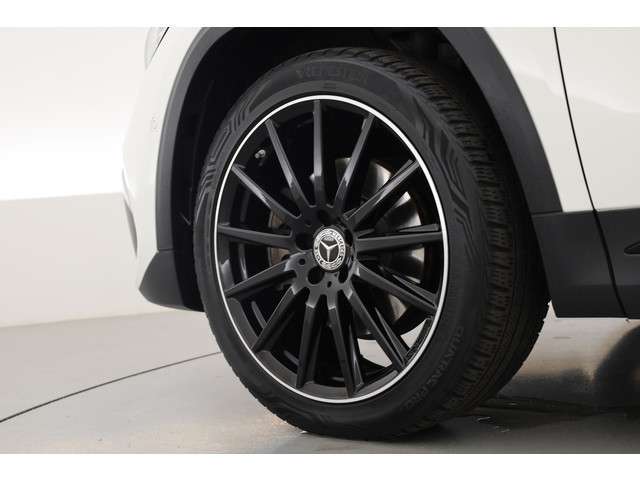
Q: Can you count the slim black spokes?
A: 13